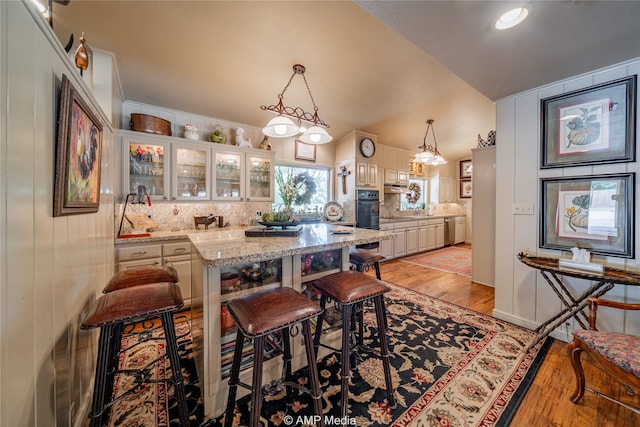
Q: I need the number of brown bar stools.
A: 5